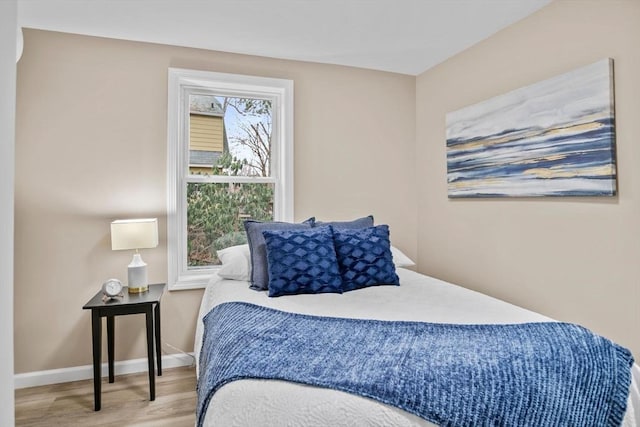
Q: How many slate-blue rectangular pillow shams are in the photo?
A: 2